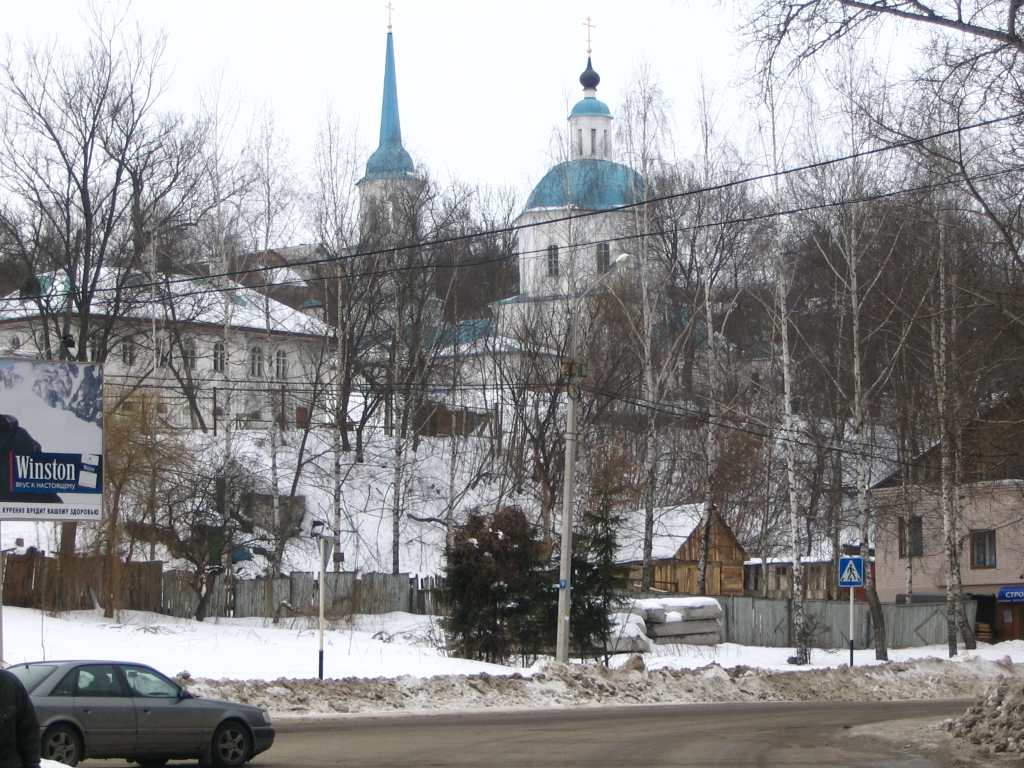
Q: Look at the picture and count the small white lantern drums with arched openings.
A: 1